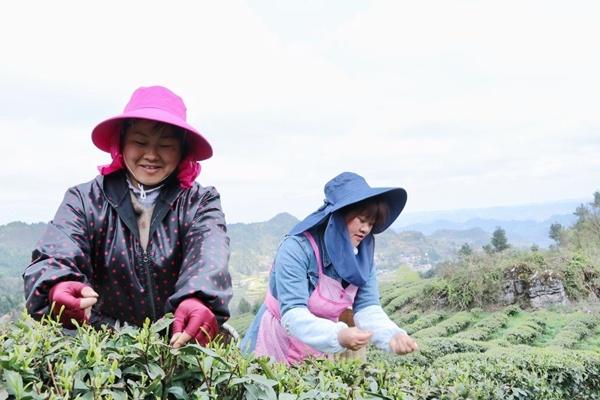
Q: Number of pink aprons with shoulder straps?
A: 1